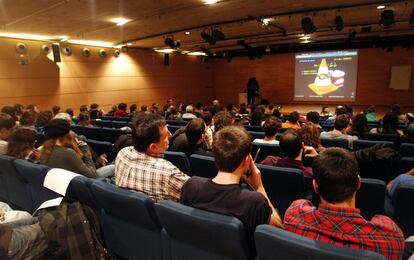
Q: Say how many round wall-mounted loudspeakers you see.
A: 6